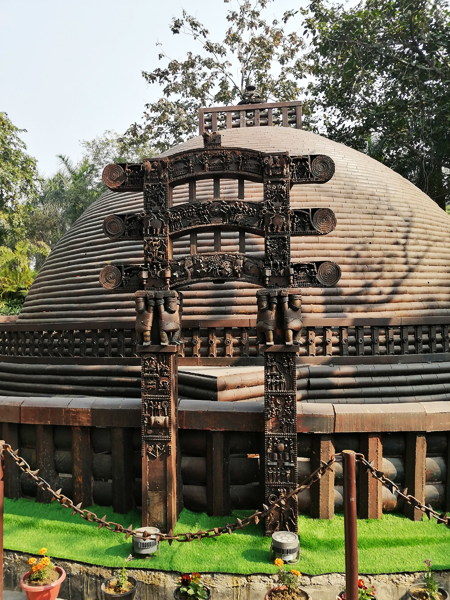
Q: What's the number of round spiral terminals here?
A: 6